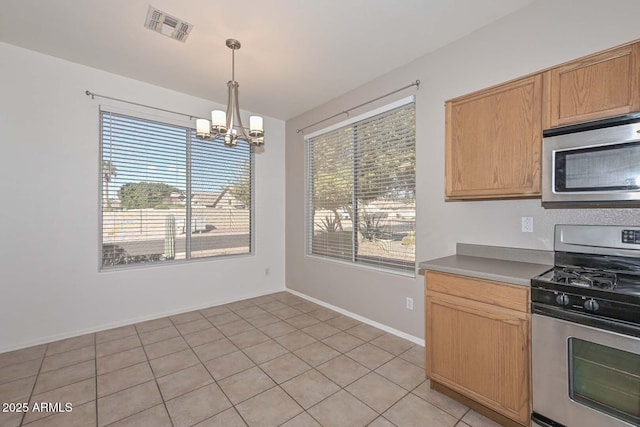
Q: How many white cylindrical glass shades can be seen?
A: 5